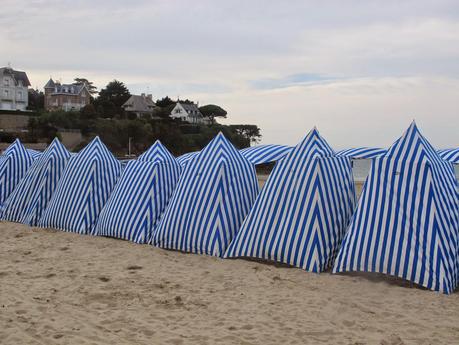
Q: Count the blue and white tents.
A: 7